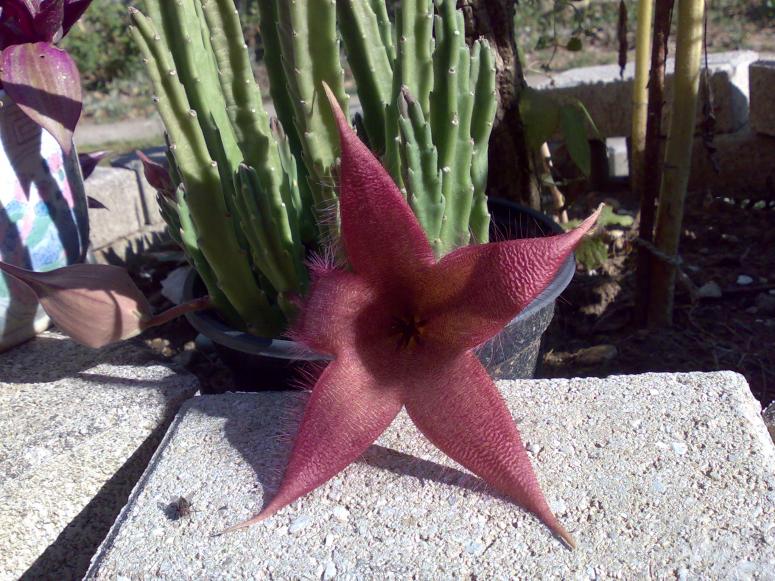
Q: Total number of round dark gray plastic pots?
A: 1